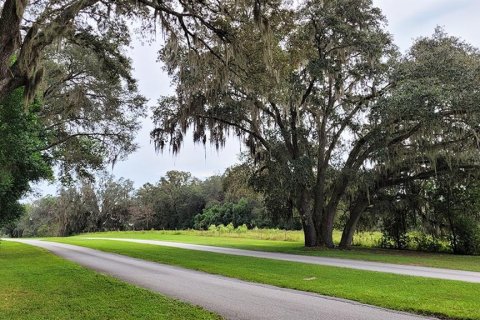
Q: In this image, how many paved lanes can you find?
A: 2